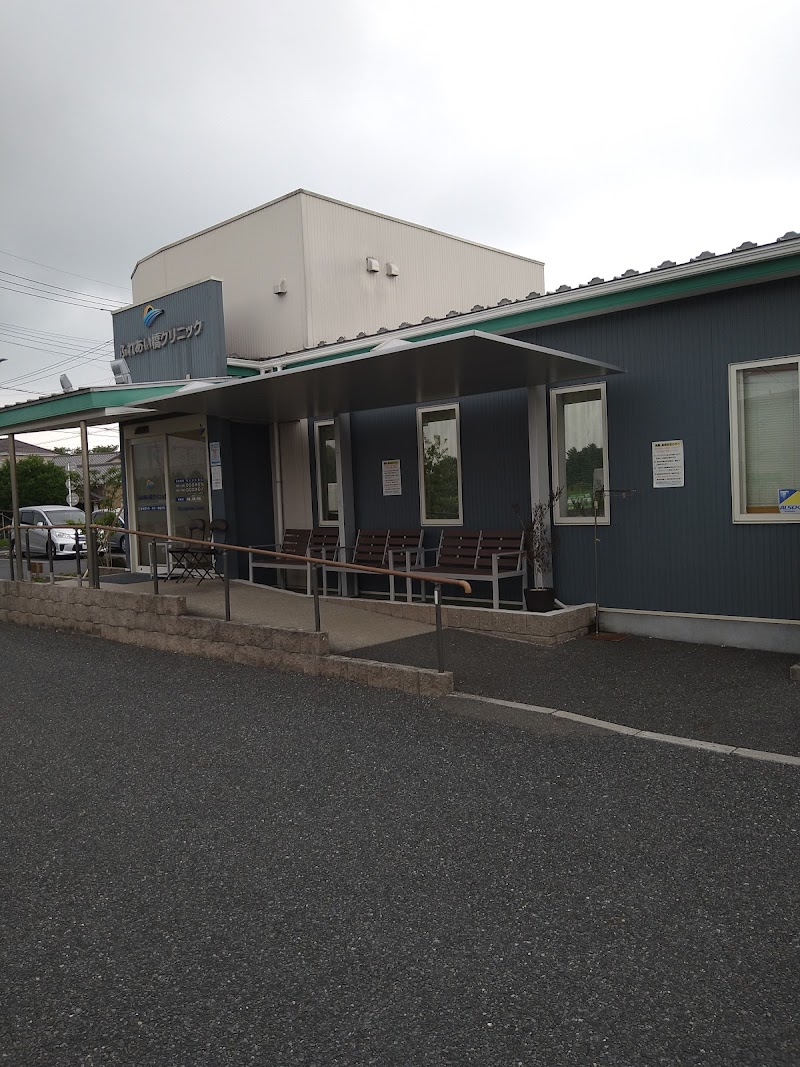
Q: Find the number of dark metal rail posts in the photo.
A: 9